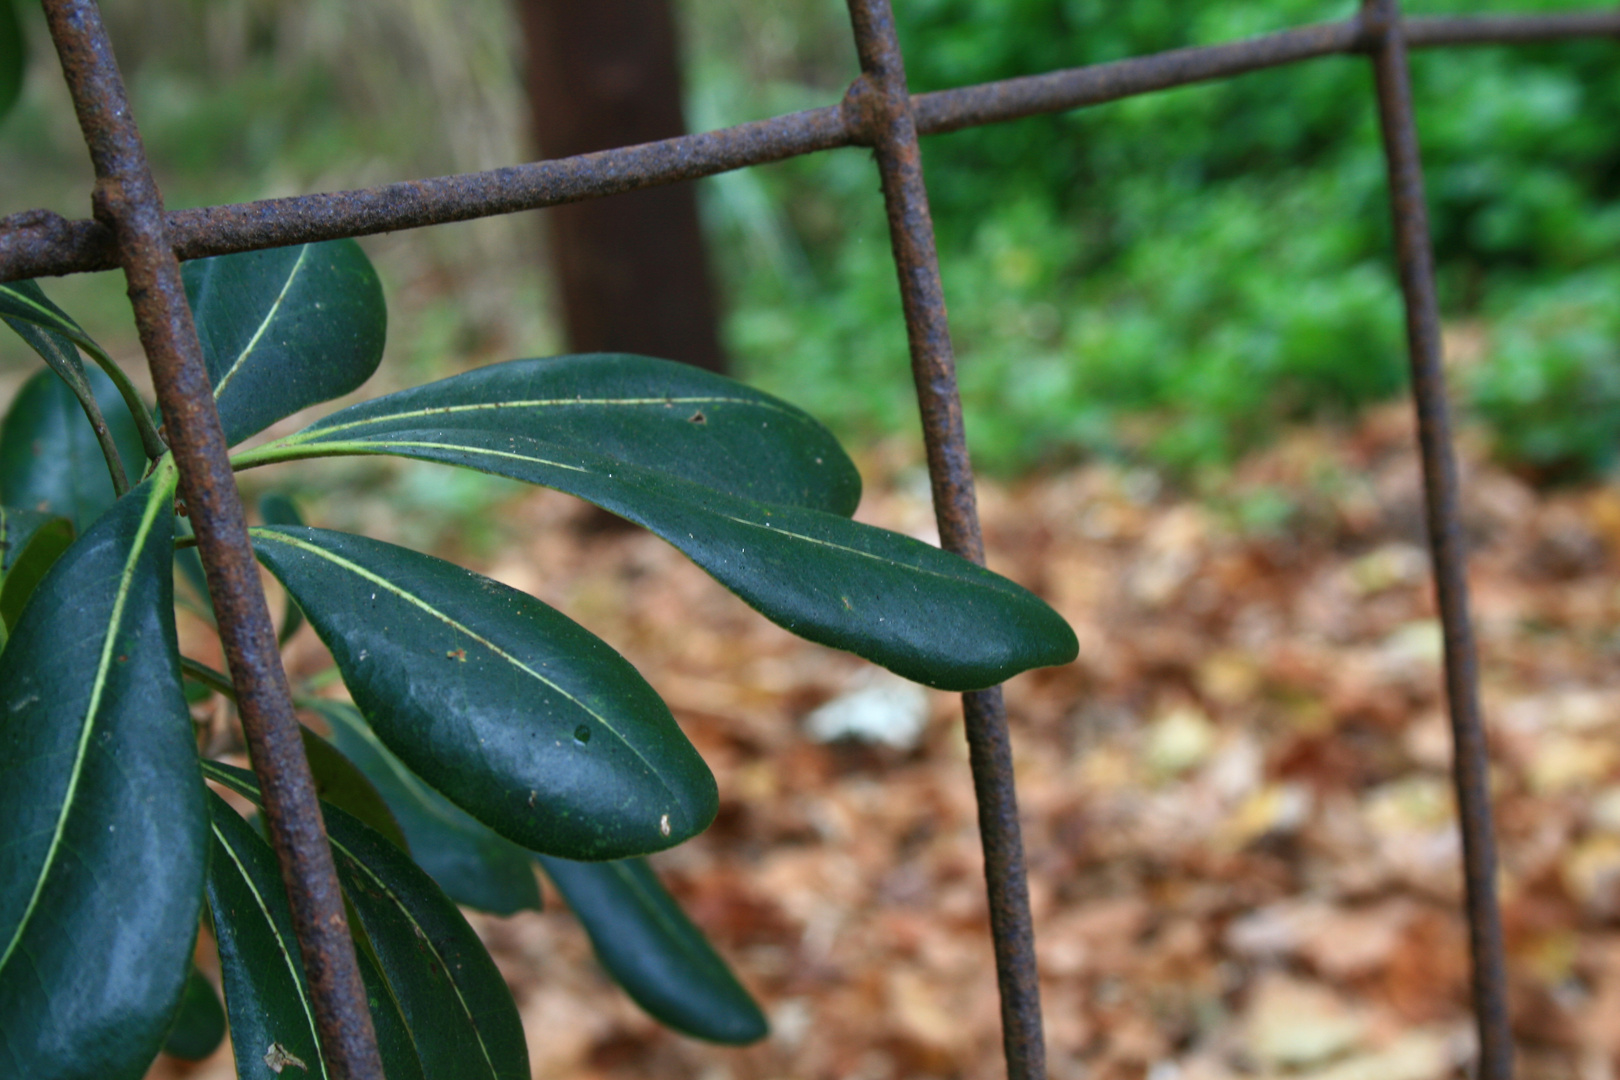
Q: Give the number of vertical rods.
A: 3